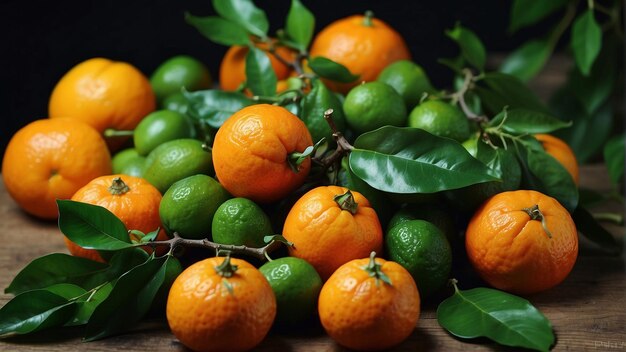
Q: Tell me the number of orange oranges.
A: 11